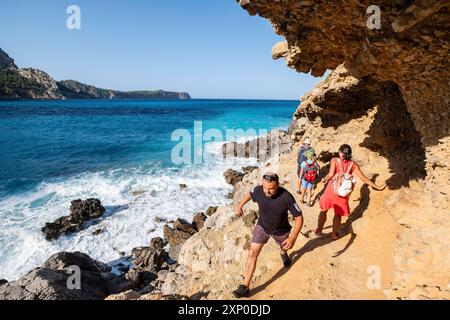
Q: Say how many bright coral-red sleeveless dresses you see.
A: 1